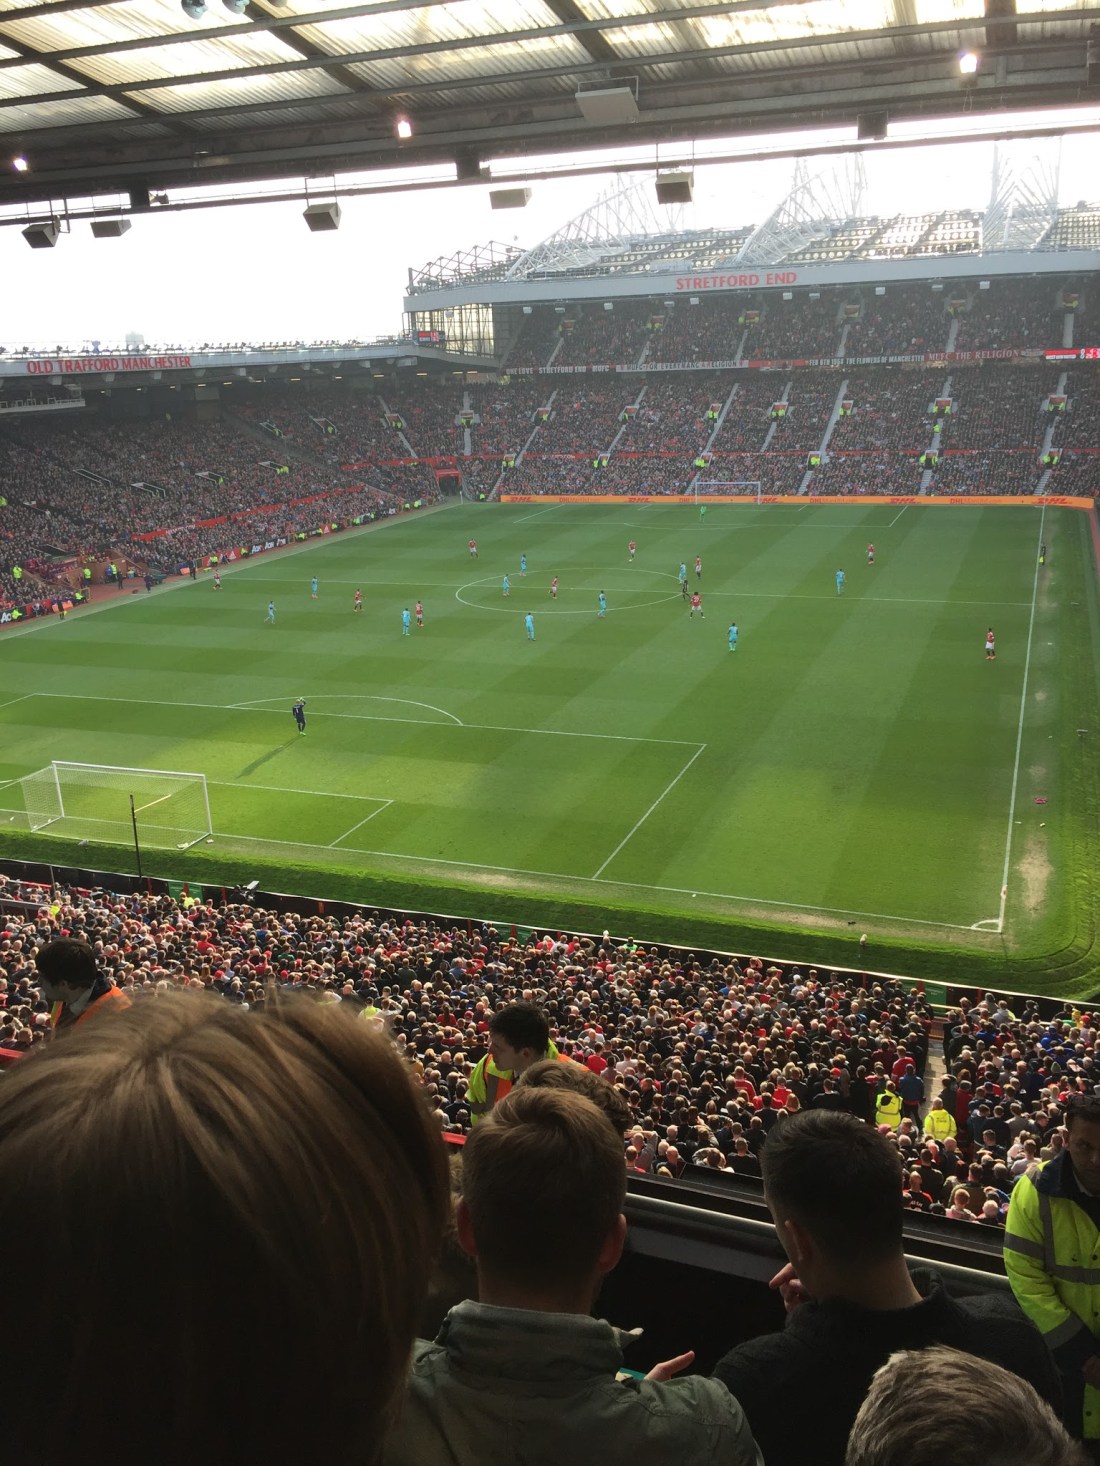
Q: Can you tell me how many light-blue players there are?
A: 10